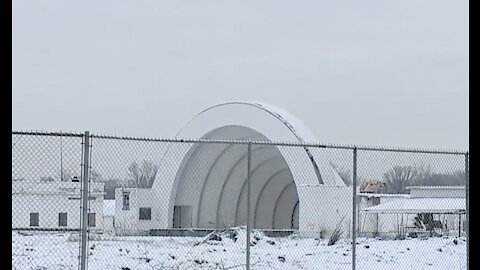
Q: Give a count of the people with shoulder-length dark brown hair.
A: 0